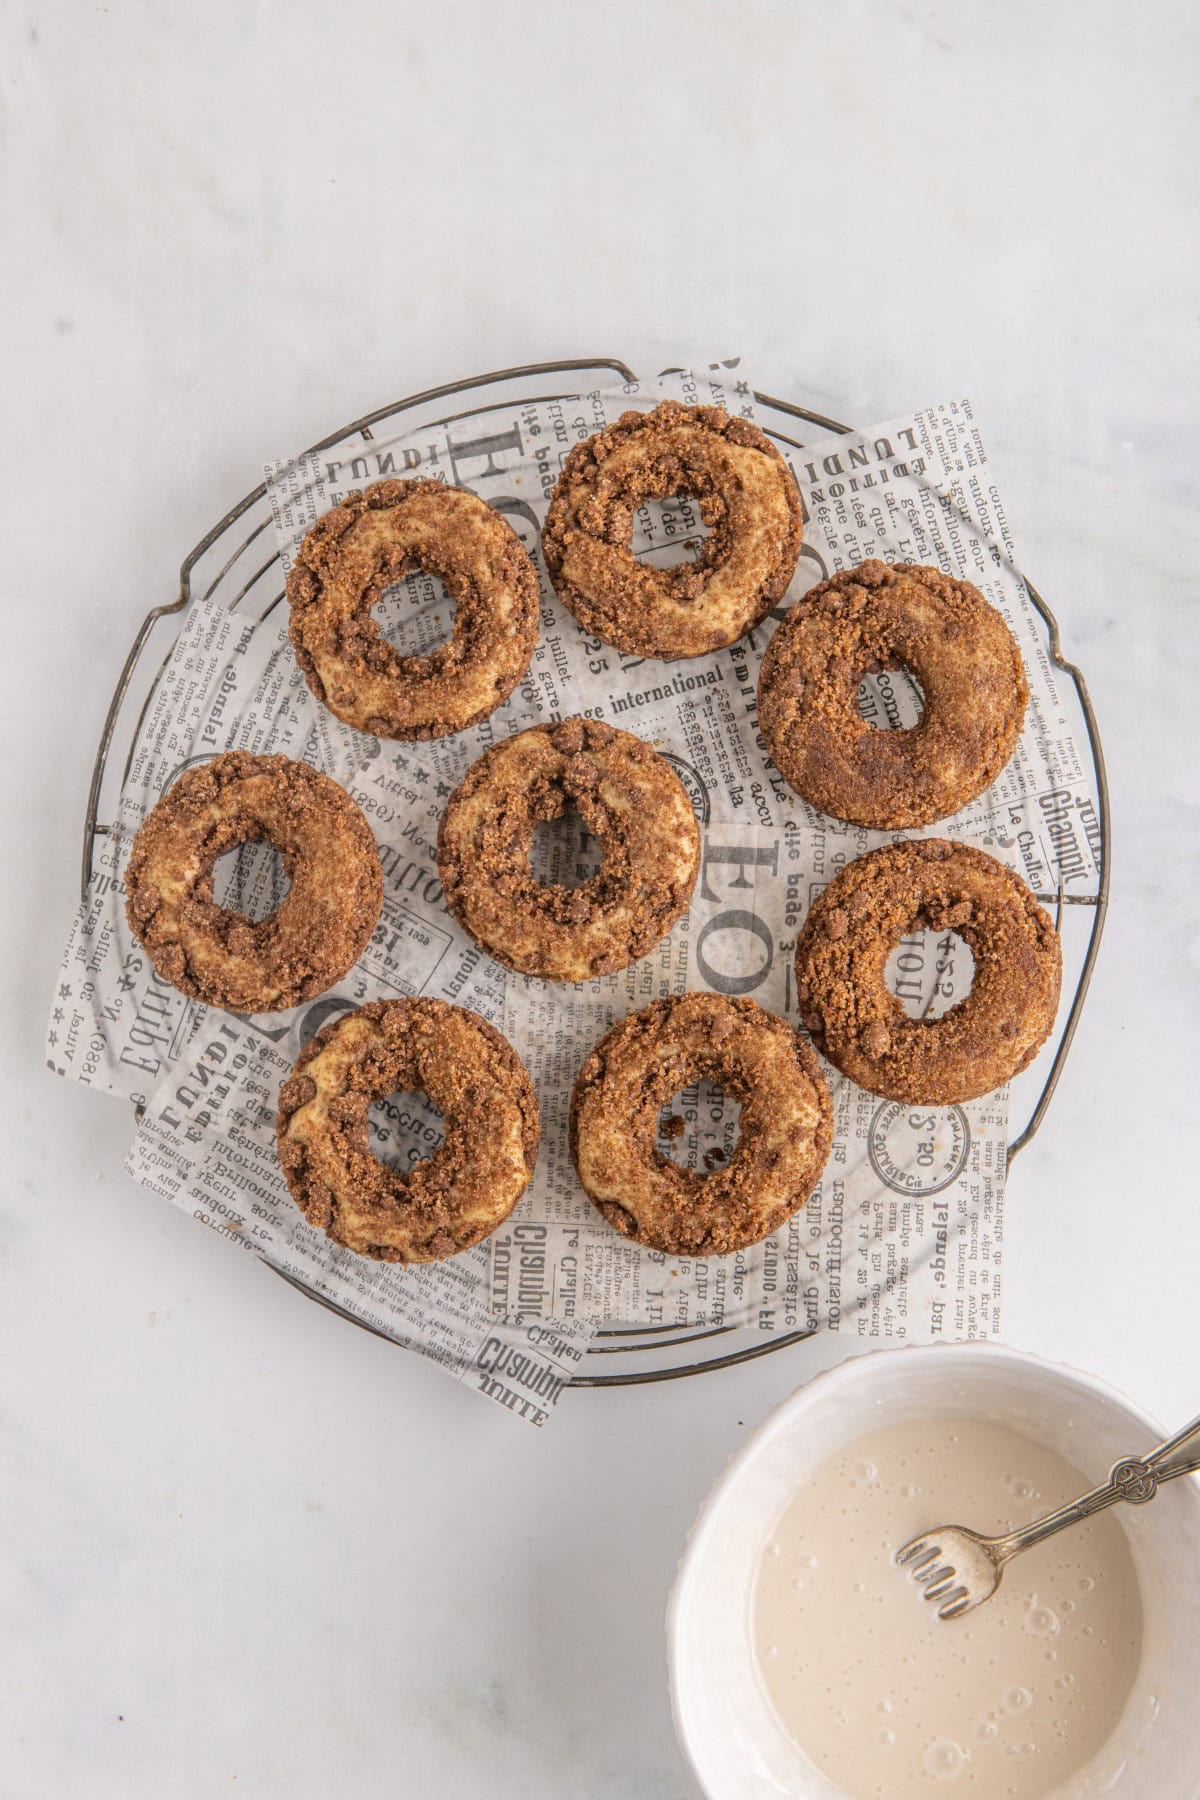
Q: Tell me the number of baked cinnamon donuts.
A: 8